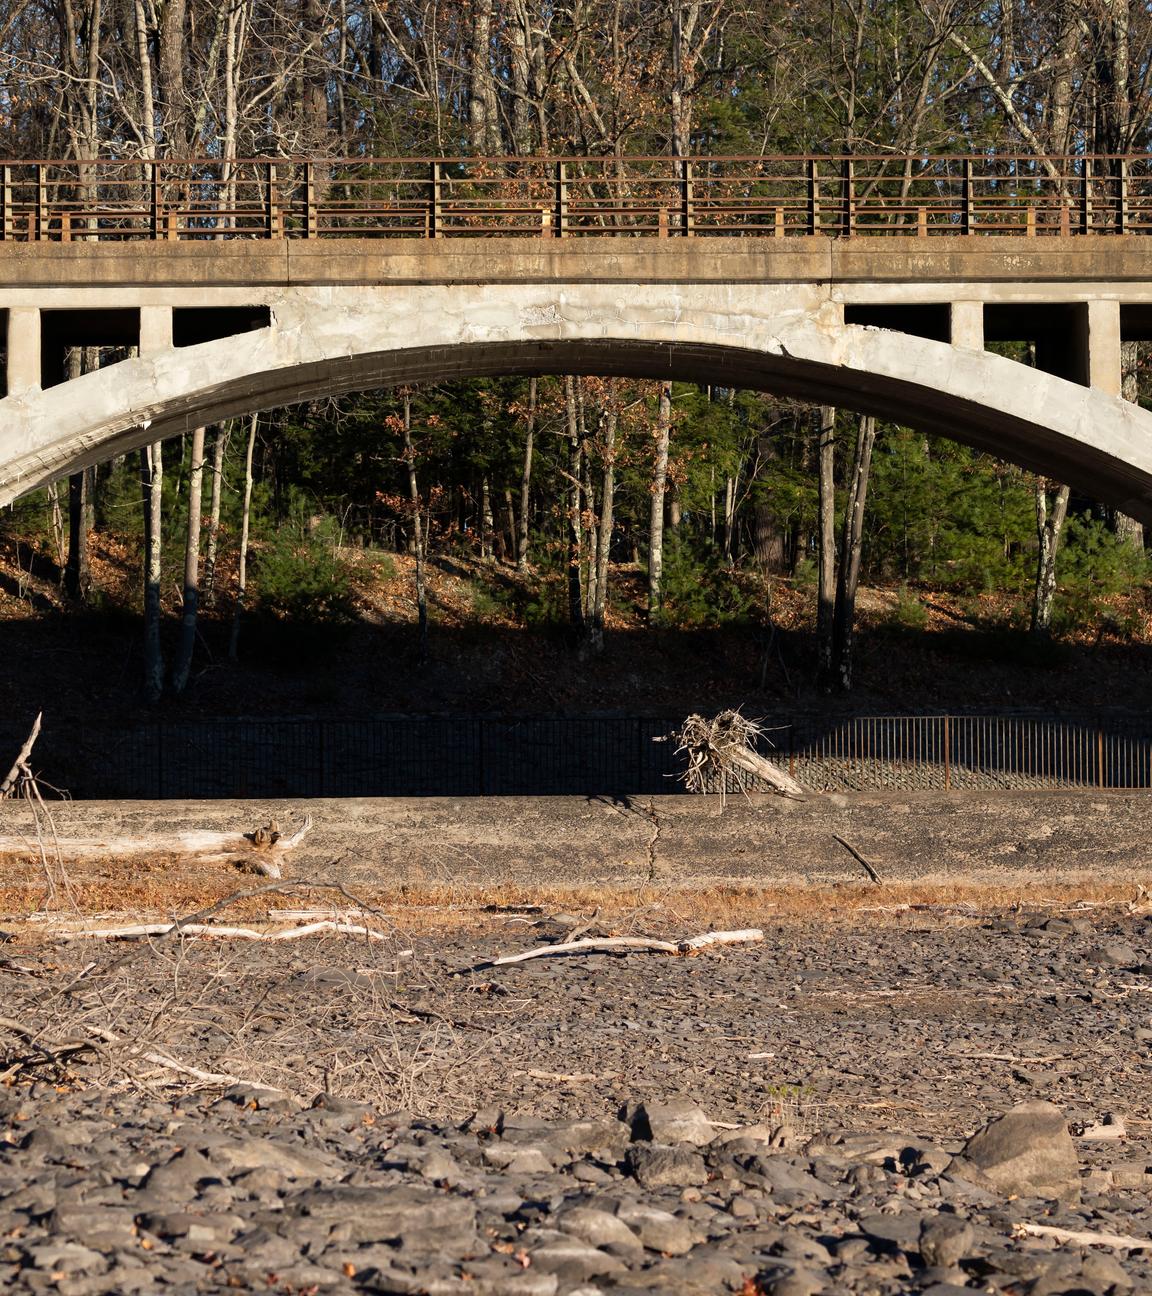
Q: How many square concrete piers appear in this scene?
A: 4